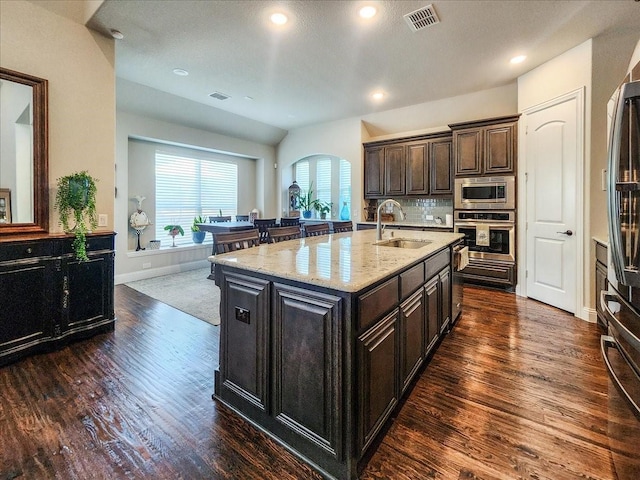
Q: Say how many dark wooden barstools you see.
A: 4